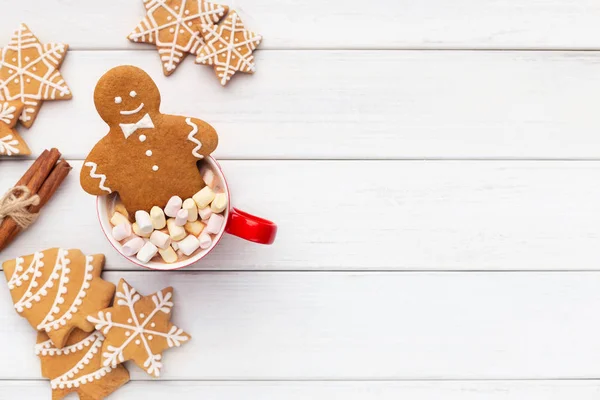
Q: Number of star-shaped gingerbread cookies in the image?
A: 5